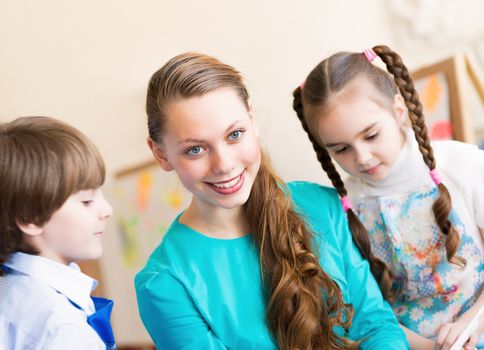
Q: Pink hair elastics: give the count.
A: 4